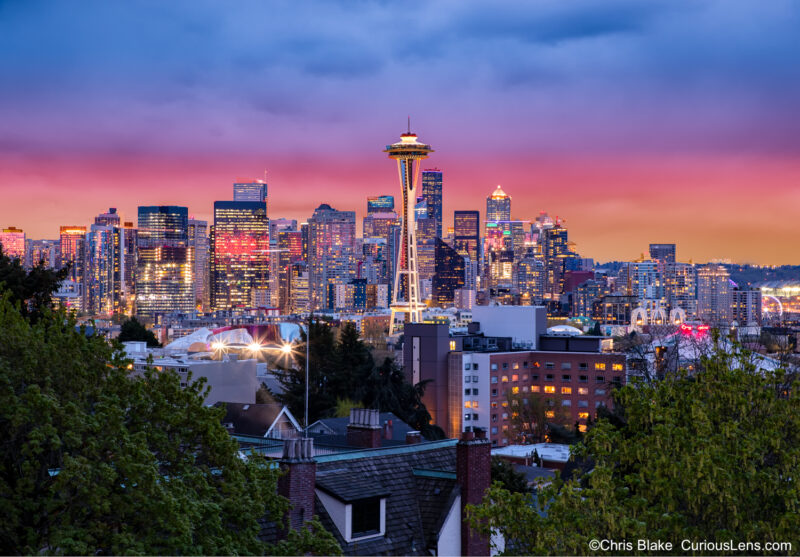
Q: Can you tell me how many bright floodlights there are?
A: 3